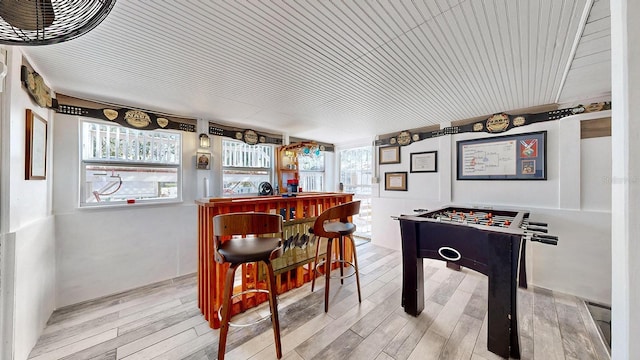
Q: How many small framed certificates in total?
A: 3